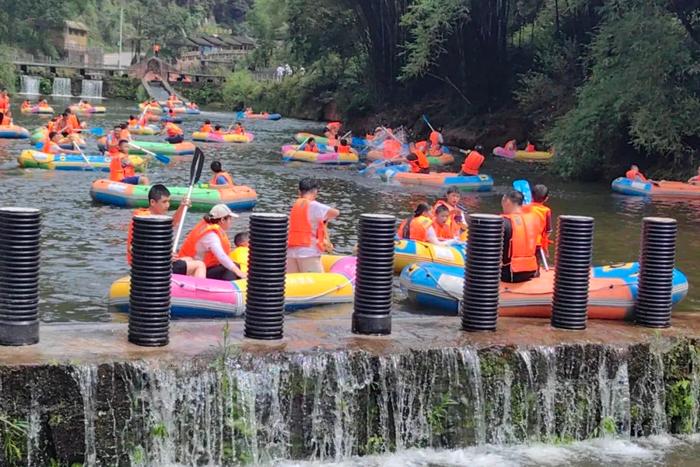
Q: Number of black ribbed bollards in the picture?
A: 7